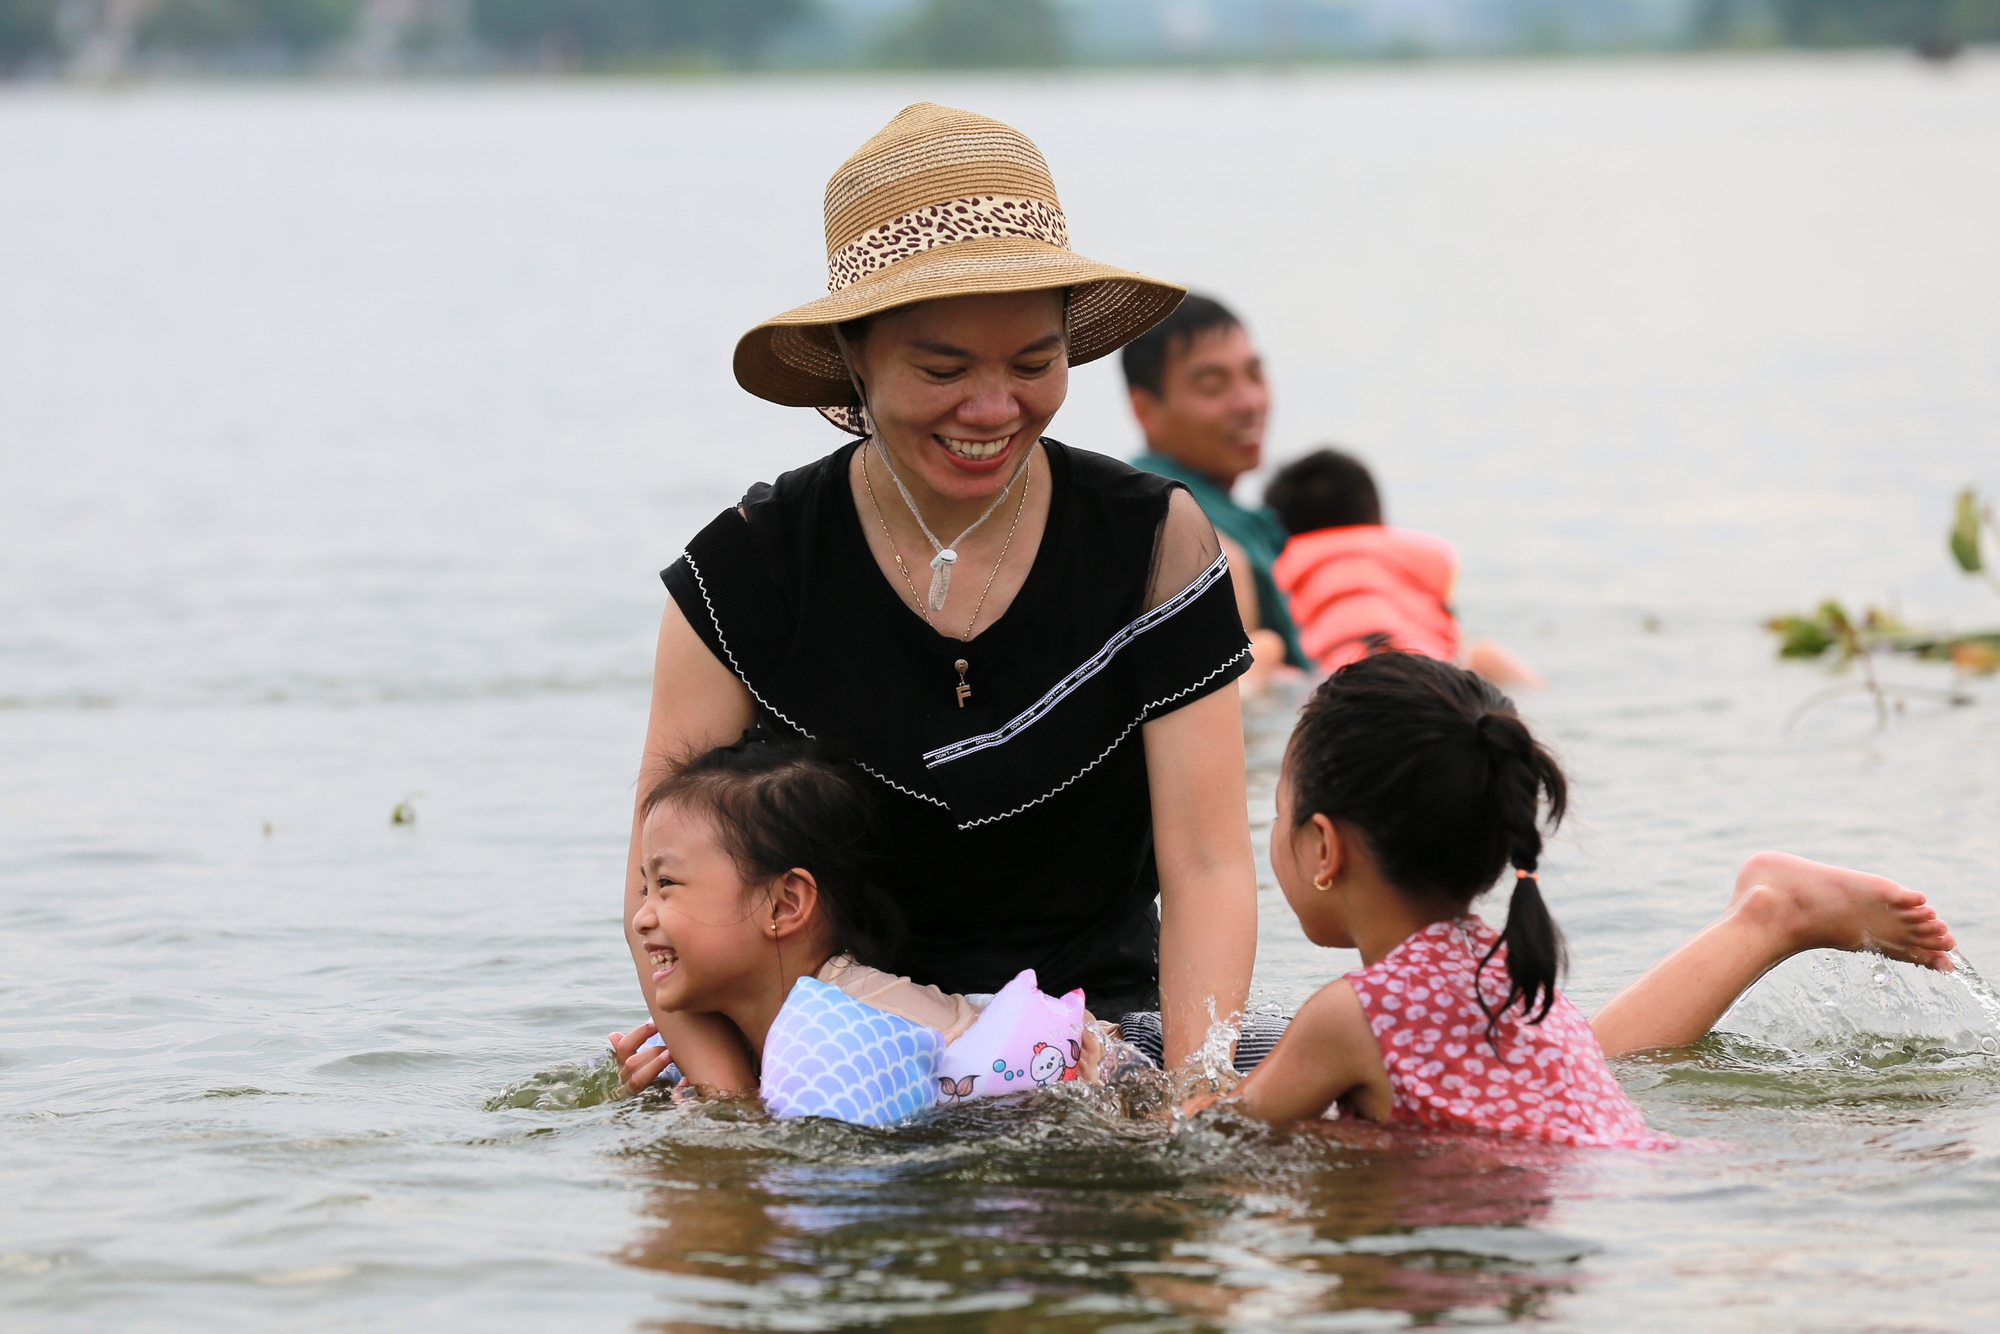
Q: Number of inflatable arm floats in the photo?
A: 2